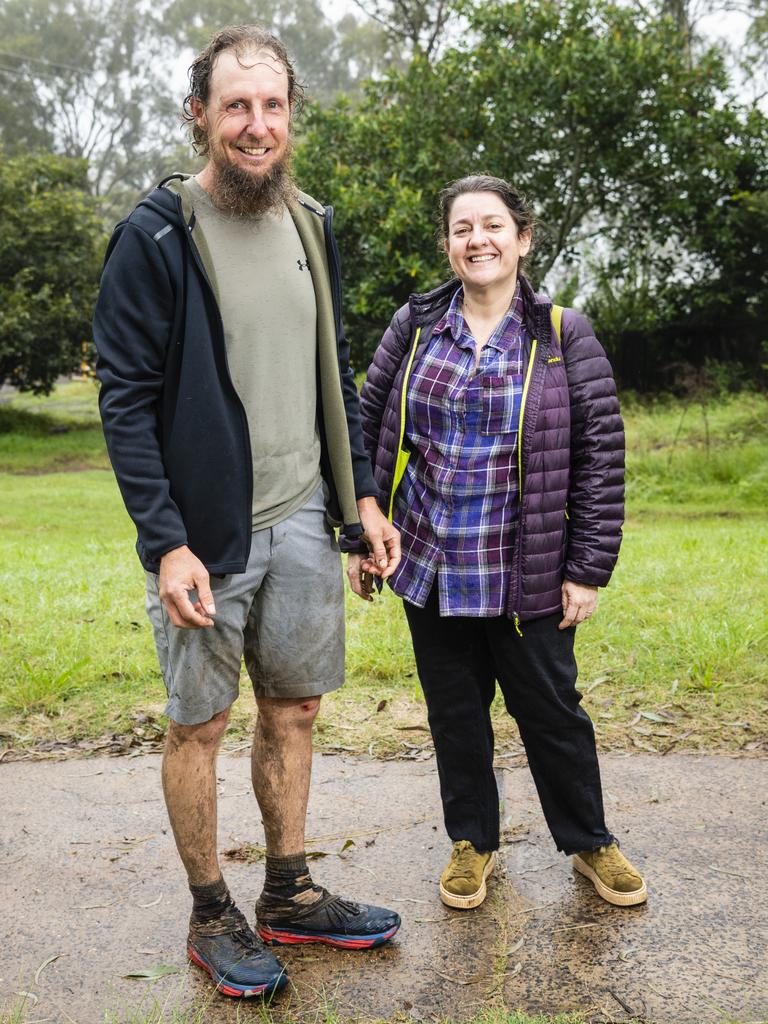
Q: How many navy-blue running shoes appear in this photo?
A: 2